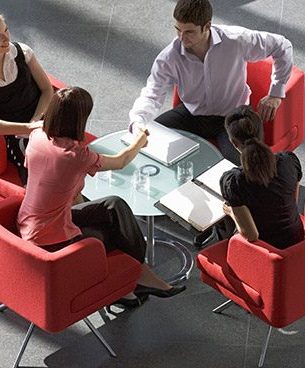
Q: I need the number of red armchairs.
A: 4